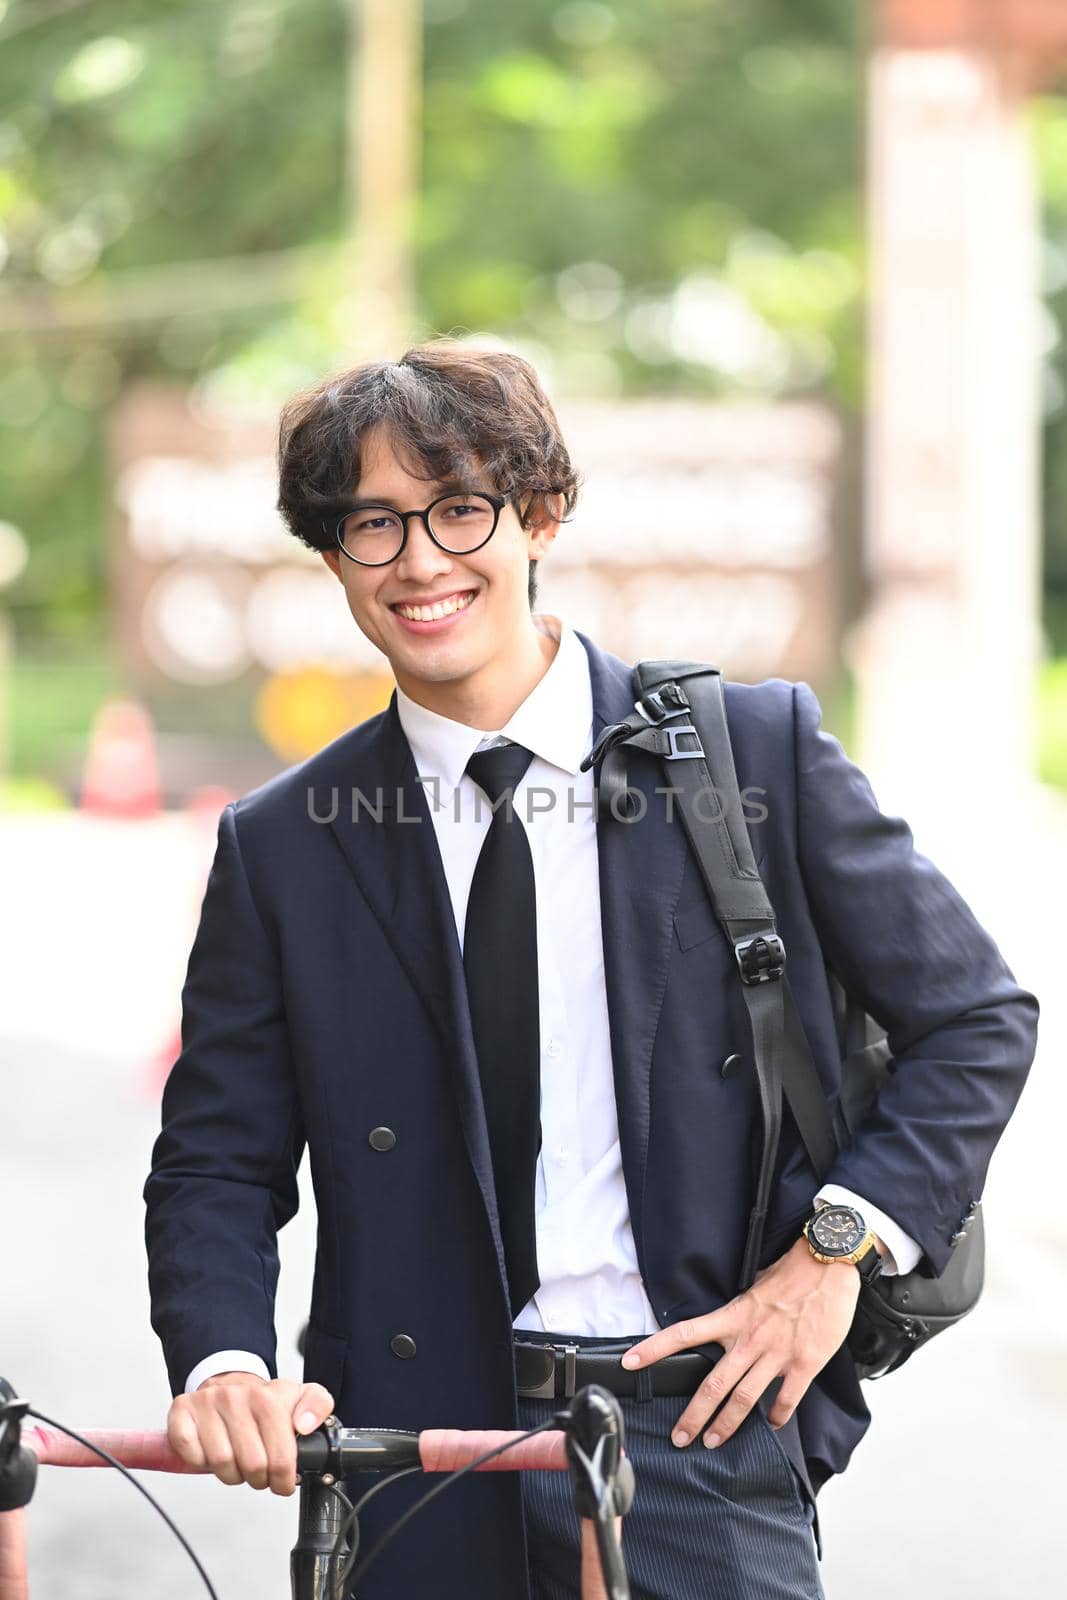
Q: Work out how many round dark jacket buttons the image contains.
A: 3